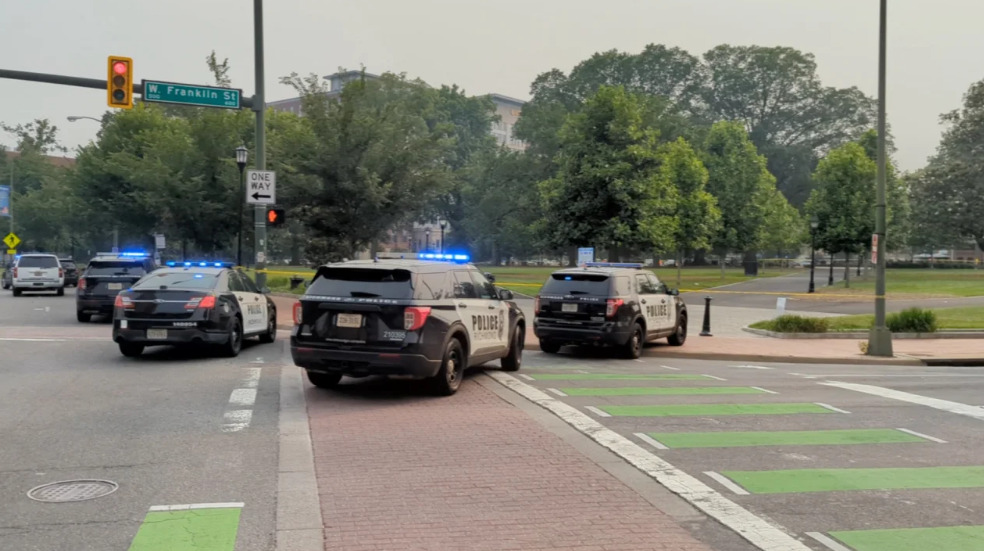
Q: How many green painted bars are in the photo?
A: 7